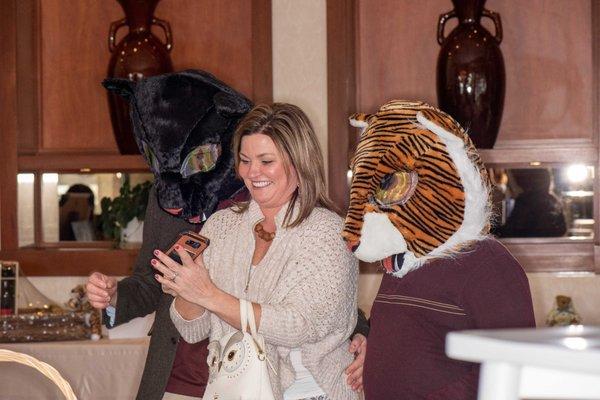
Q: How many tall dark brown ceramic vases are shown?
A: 2